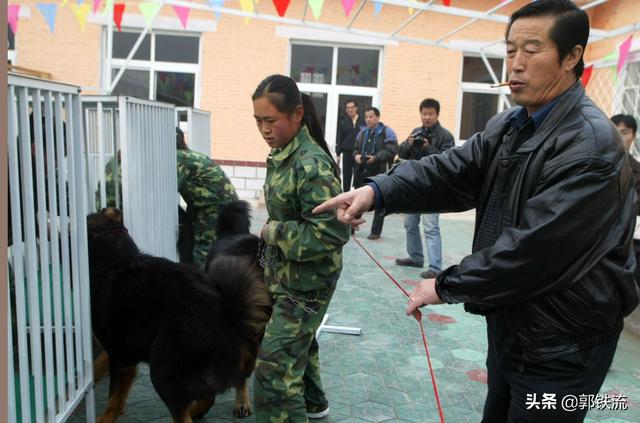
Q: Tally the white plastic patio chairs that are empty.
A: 0